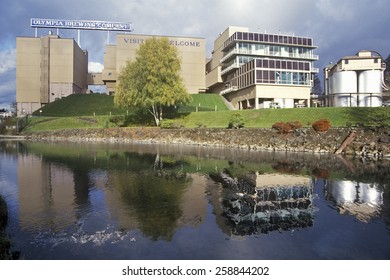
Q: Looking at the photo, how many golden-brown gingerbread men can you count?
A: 0